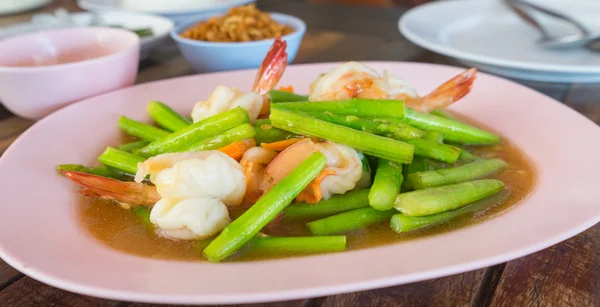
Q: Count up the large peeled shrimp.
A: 4